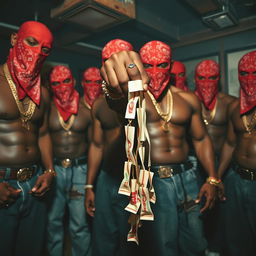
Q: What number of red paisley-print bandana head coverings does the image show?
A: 8